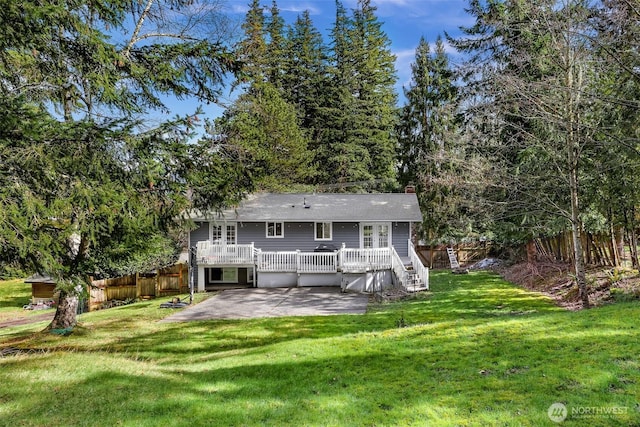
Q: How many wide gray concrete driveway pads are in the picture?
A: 1